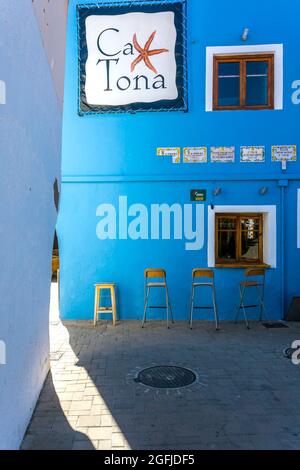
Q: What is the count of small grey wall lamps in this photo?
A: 3